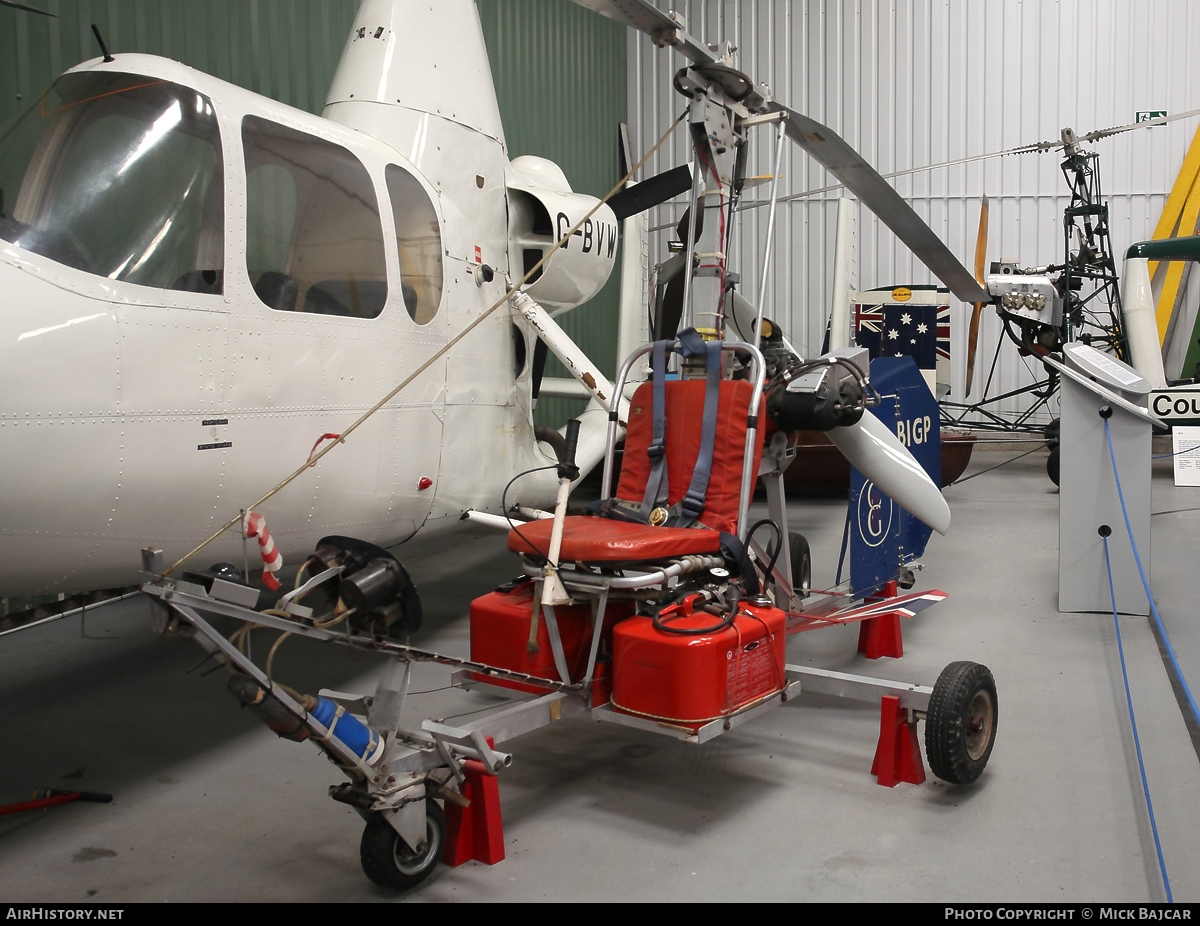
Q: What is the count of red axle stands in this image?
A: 3